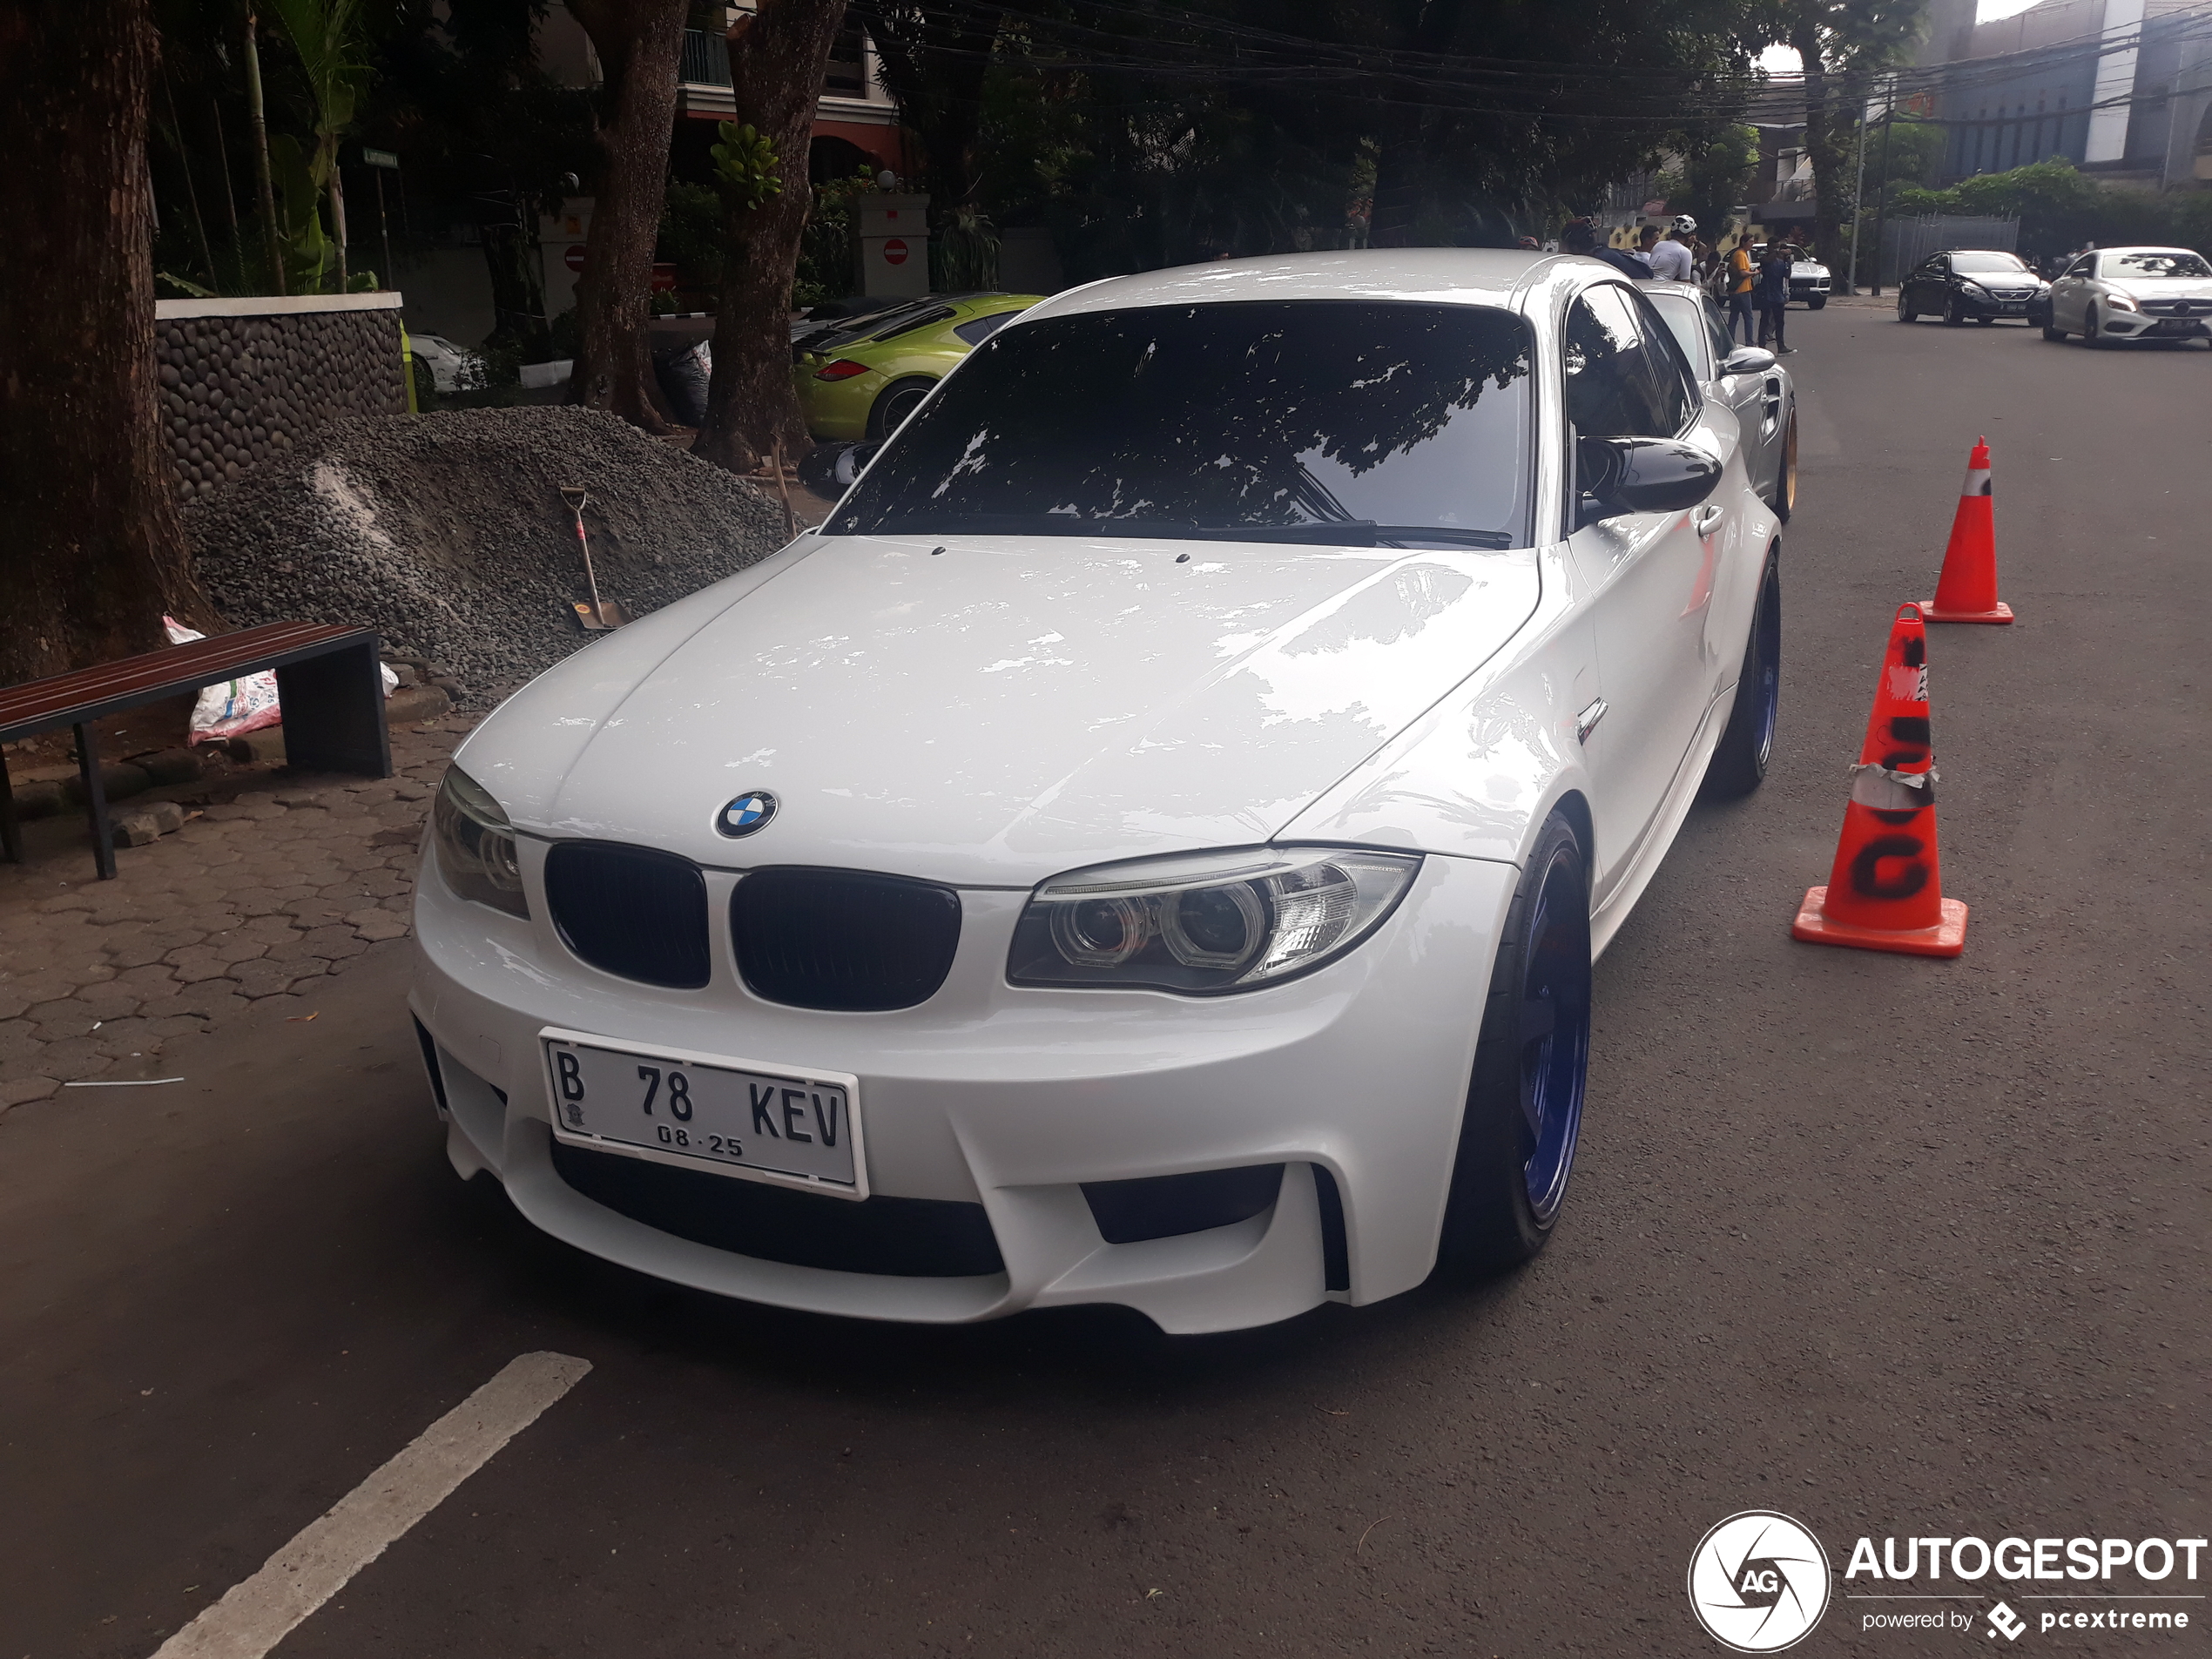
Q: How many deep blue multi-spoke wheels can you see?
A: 2